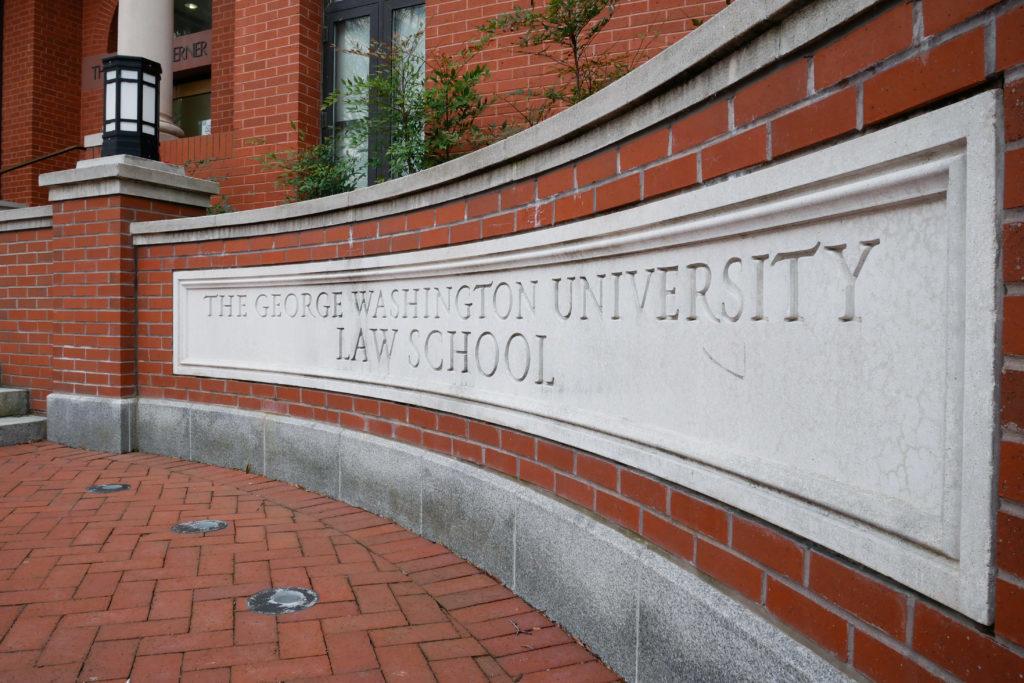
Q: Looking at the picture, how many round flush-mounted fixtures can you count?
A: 3